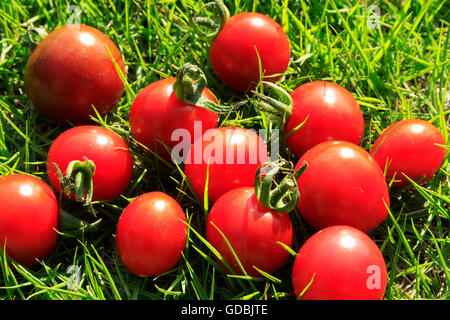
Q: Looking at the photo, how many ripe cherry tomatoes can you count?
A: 12